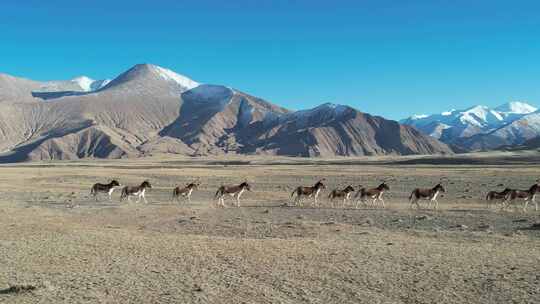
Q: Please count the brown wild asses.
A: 10